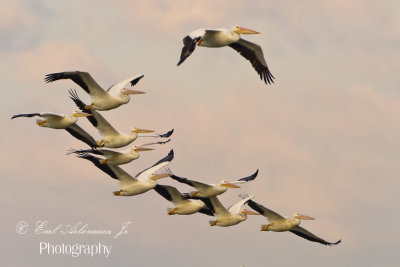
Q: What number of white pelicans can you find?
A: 10